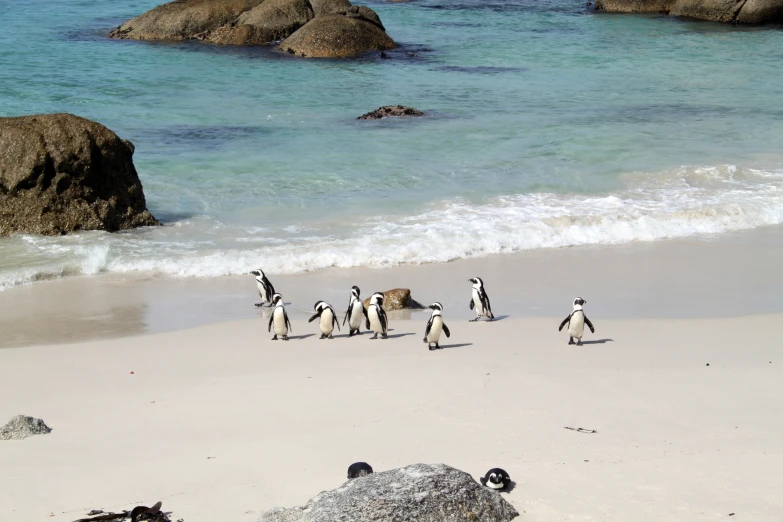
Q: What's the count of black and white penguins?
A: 10